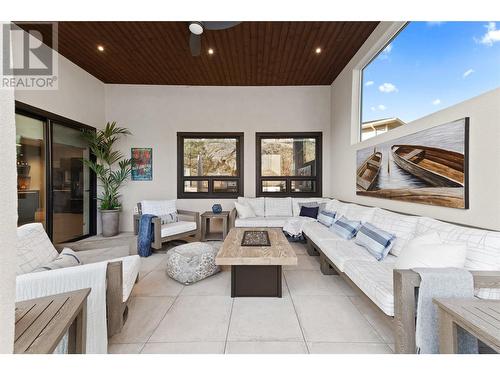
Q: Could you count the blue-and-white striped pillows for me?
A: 3